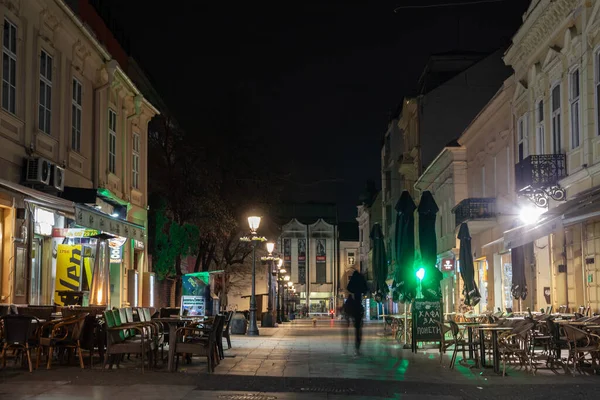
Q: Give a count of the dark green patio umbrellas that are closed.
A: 5